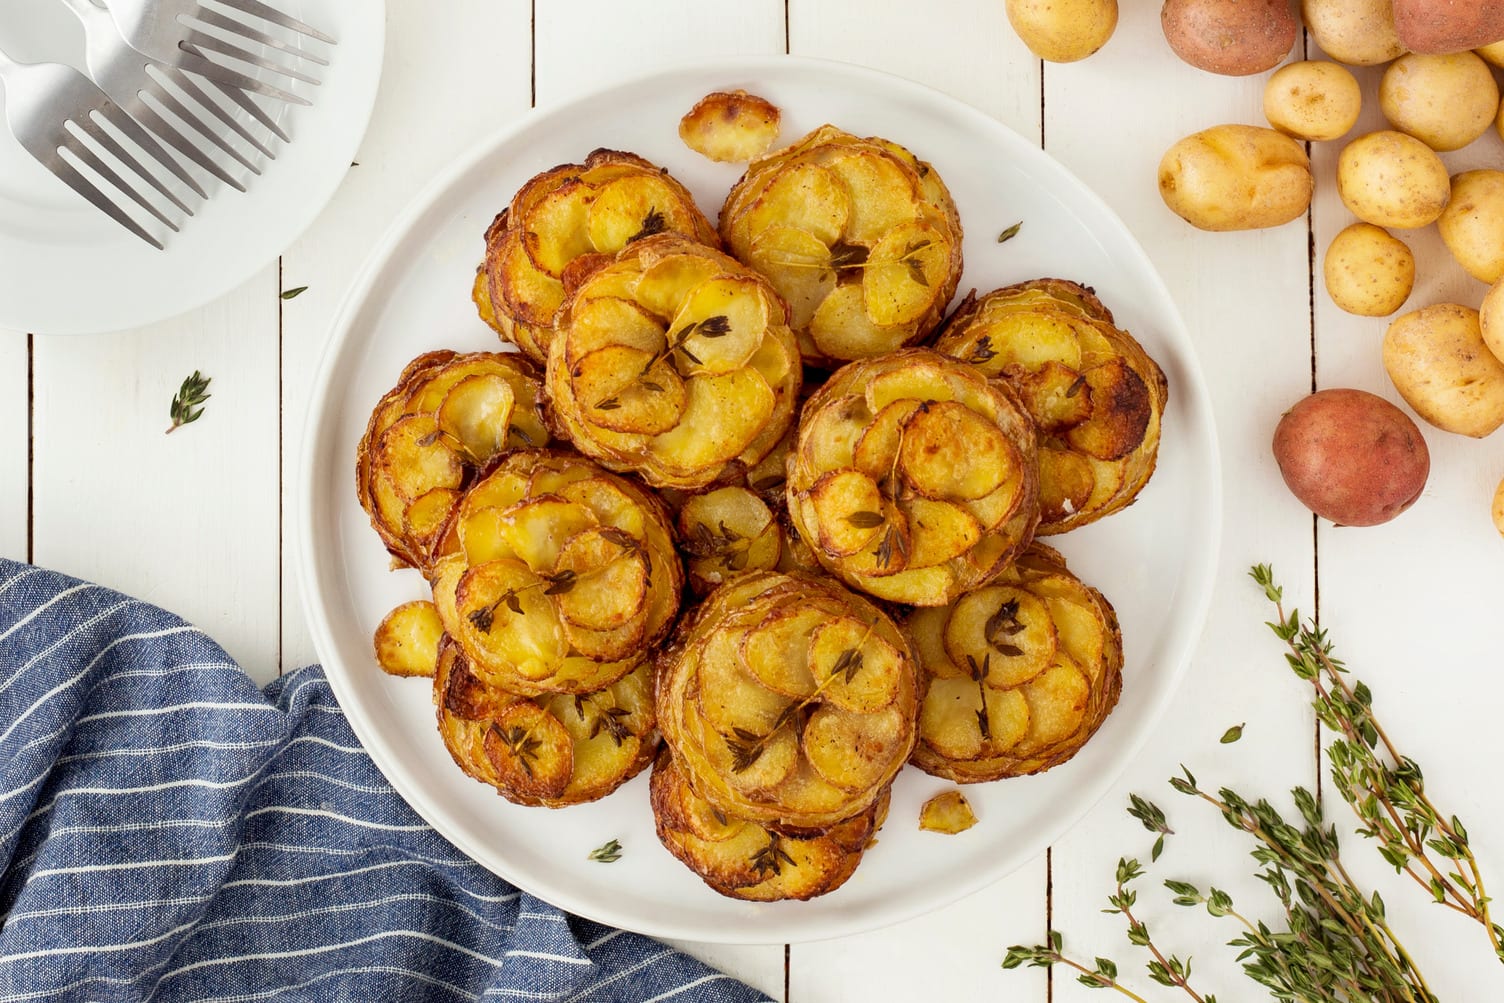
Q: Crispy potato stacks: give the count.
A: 12